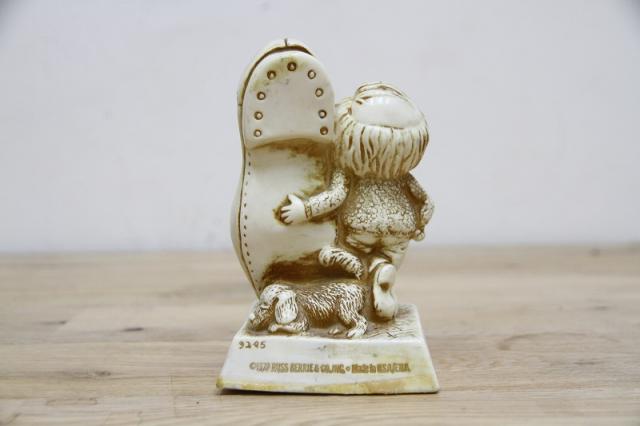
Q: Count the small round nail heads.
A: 9